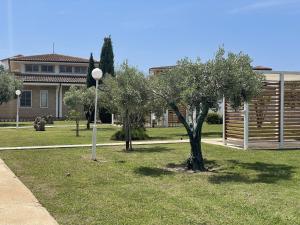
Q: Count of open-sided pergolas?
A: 1